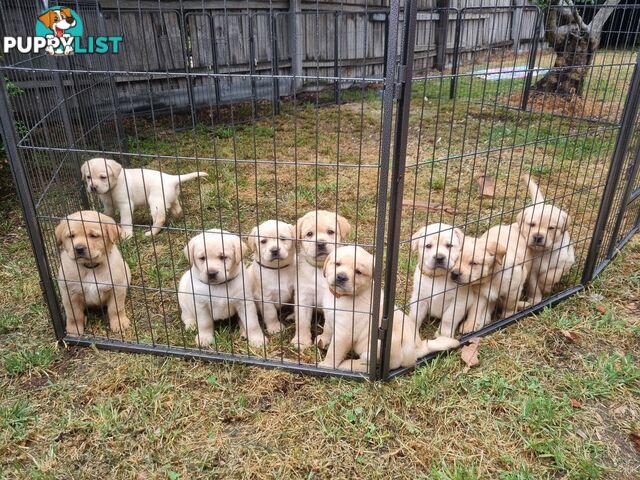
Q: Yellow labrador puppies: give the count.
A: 9